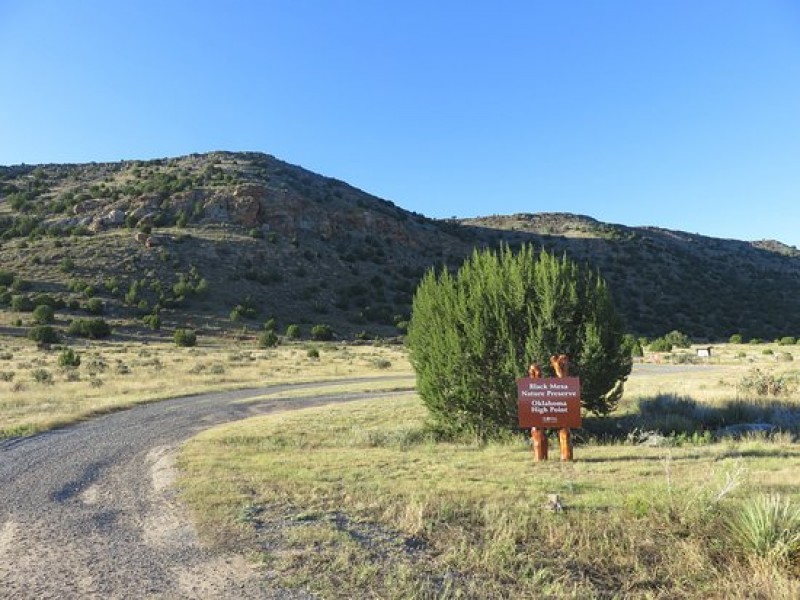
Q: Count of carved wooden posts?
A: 2